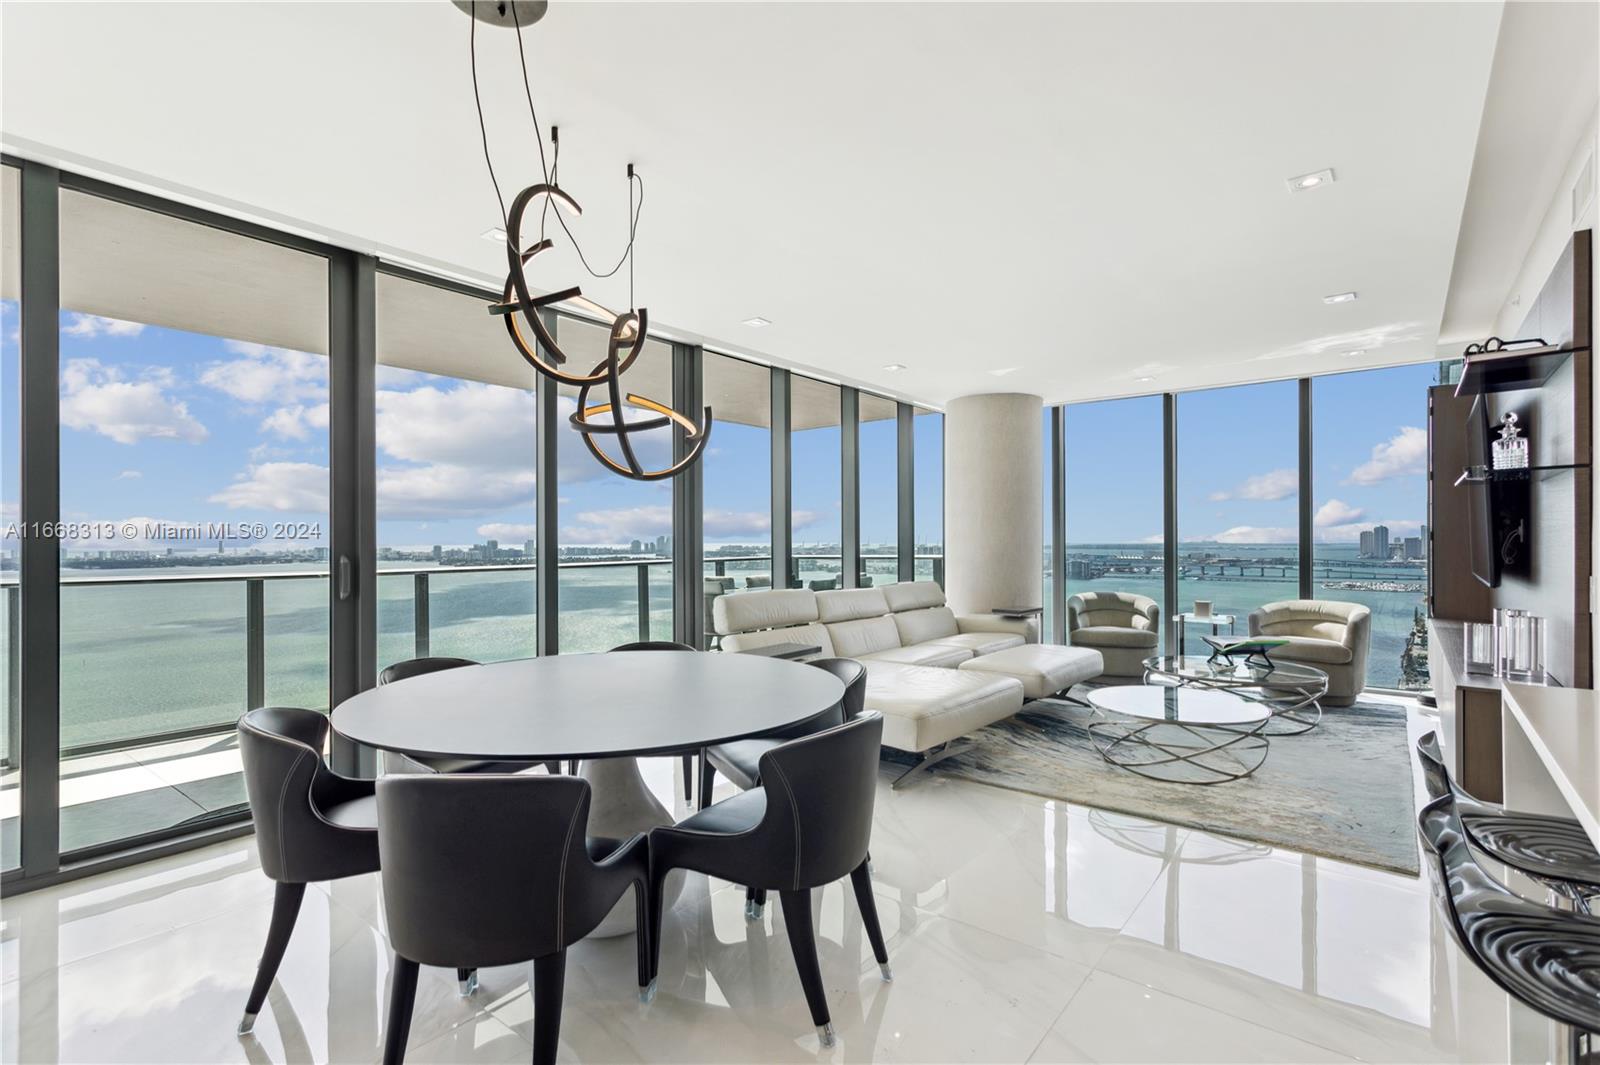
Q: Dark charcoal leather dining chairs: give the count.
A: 6